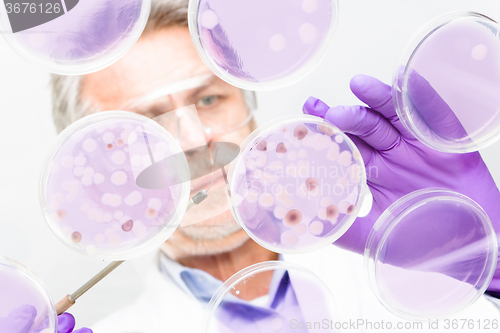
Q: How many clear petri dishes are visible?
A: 8